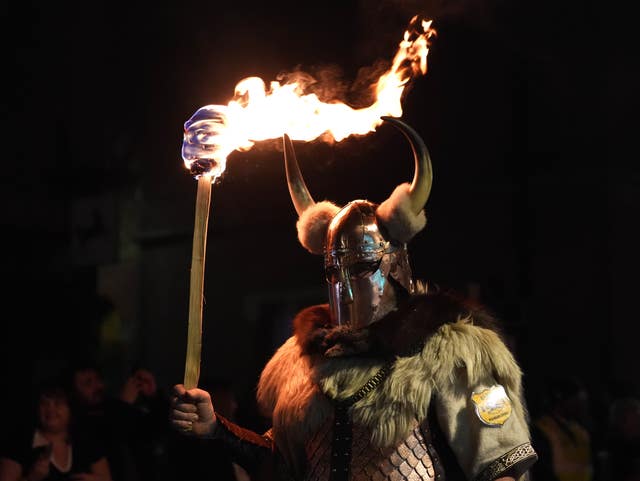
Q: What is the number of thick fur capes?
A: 1